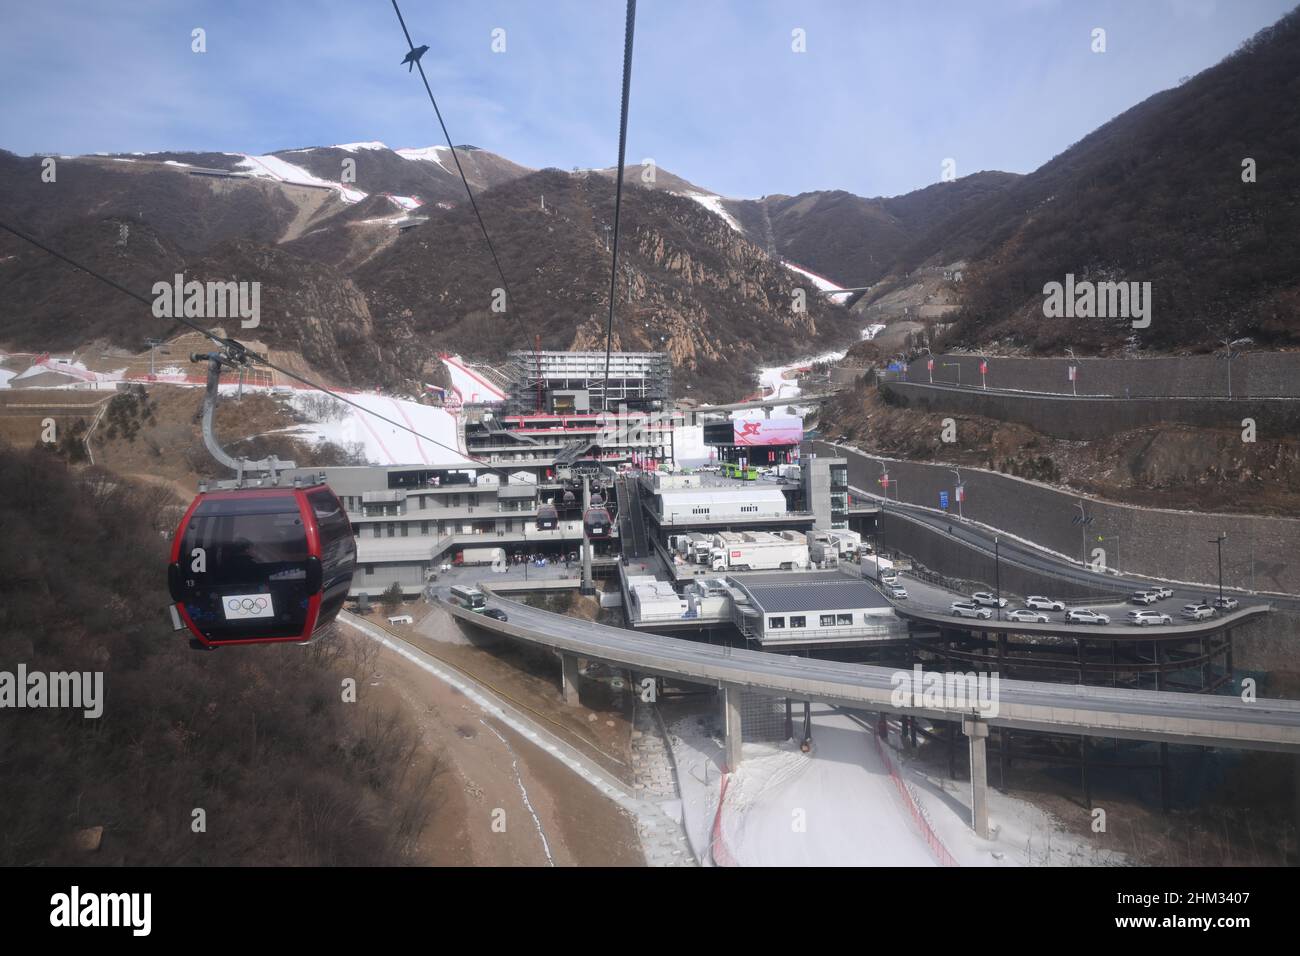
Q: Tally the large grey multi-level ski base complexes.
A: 1